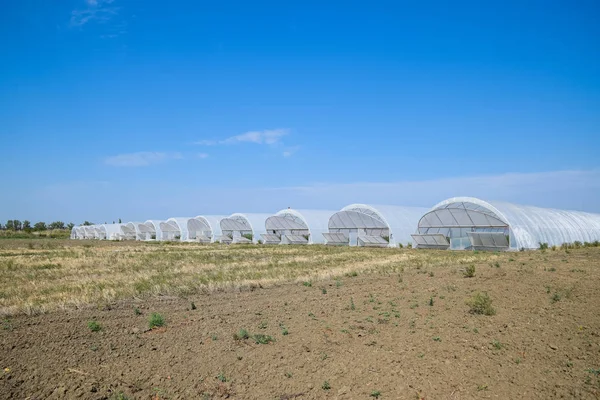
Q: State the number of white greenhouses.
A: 12